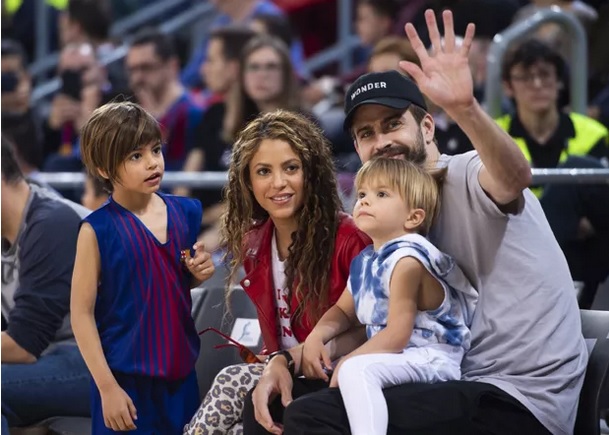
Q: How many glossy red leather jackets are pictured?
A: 1